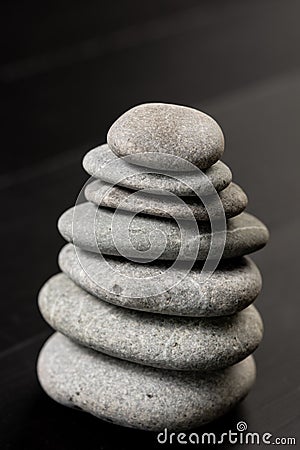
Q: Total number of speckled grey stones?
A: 7